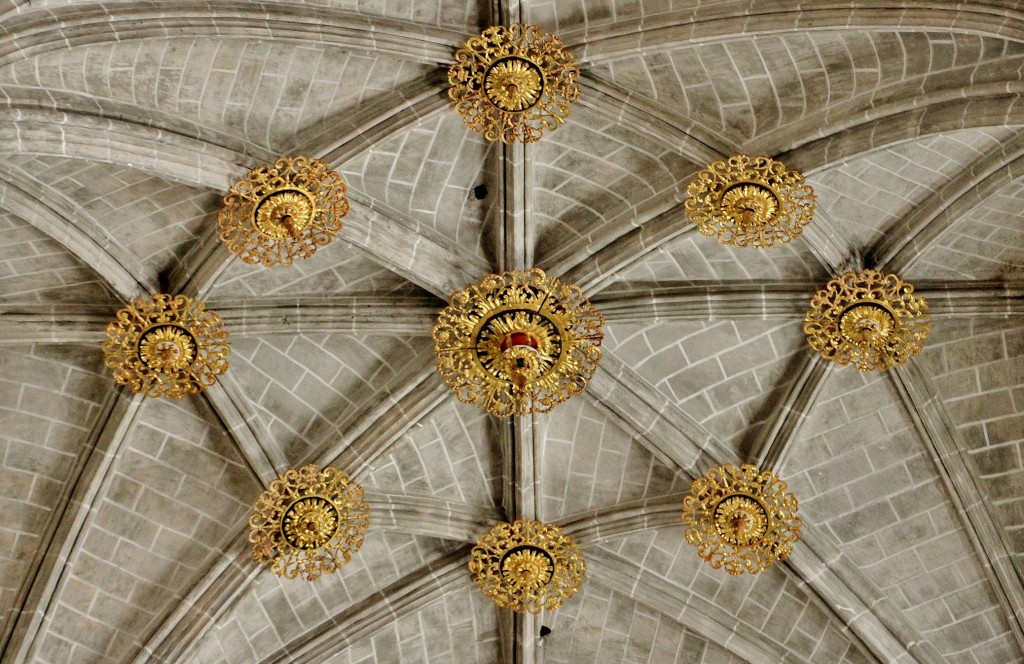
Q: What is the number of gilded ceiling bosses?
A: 9